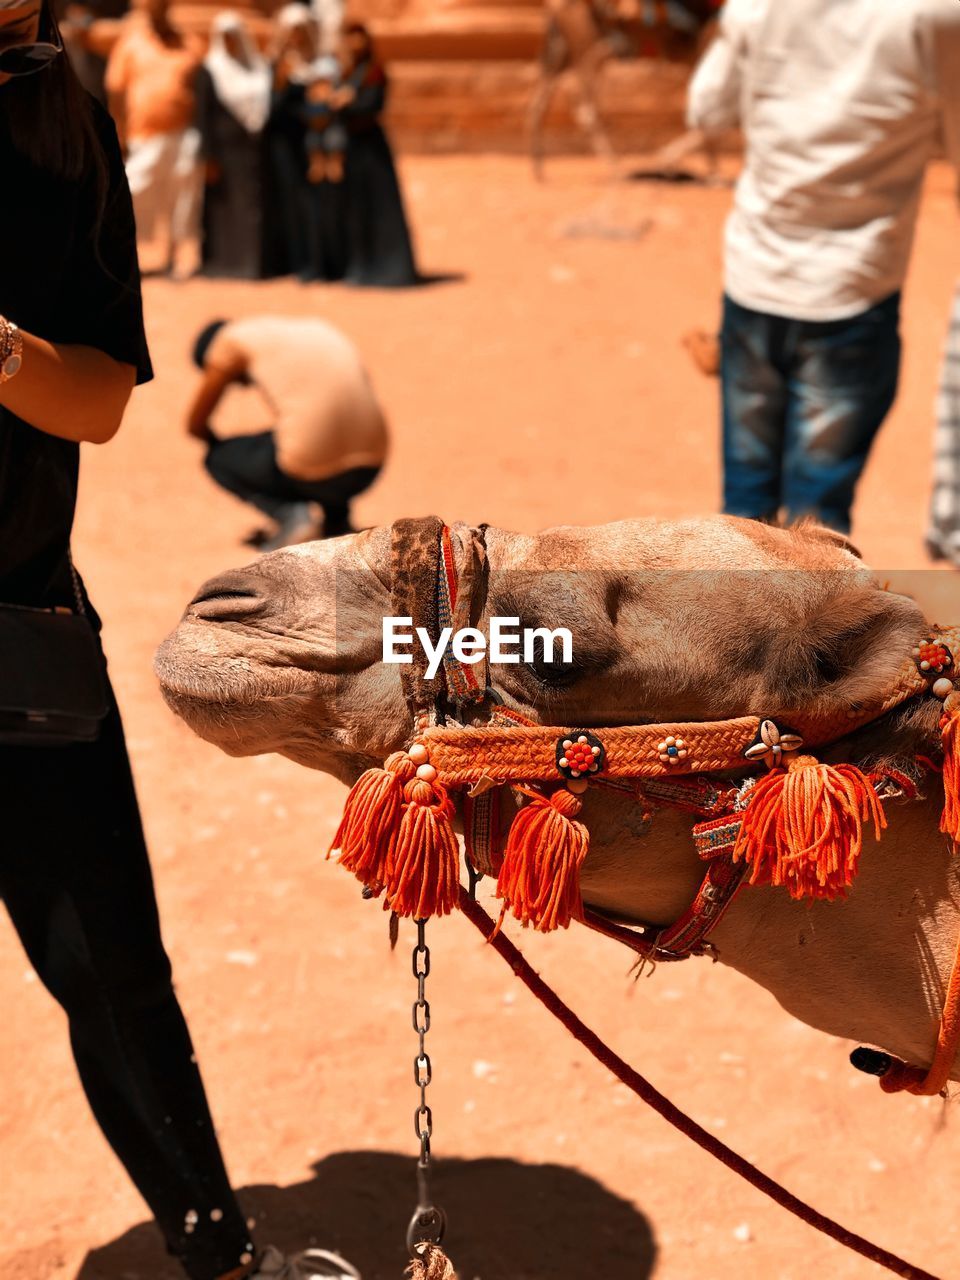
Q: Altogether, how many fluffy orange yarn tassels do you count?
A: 5